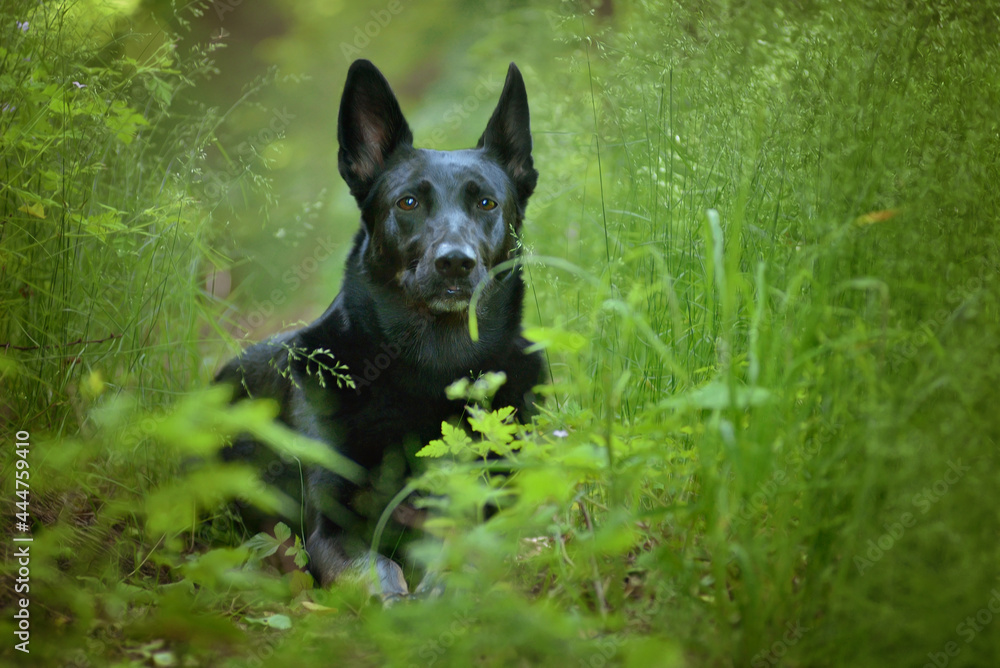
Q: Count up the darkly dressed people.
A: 0